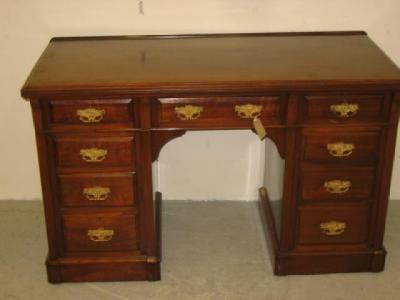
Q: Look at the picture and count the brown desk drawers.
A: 9